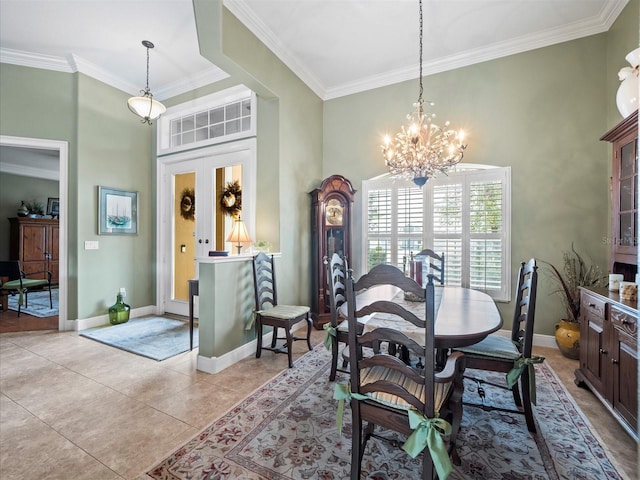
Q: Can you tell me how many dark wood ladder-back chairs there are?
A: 5